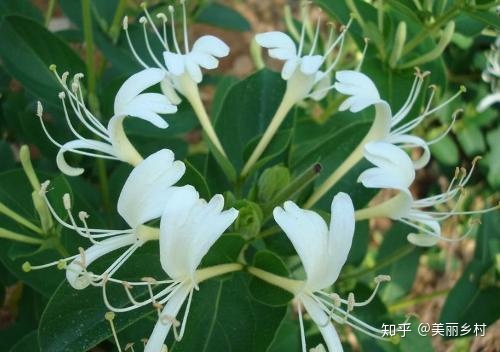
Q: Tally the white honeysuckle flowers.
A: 8